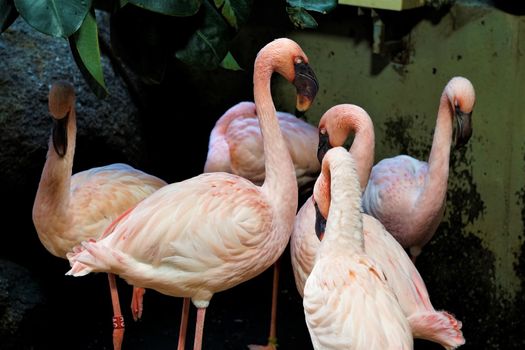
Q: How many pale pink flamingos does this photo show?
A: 6